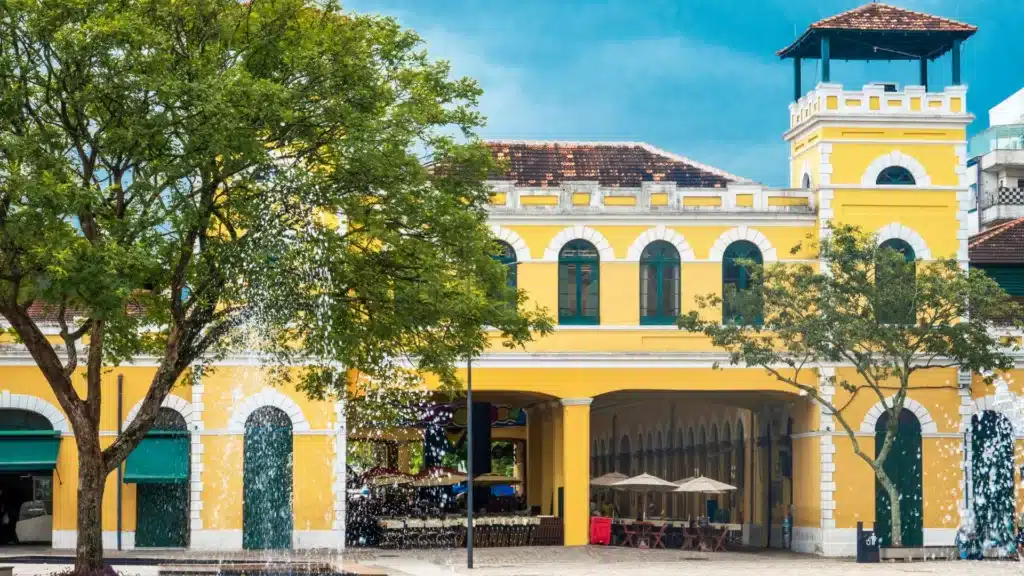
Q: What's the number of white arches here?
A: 12